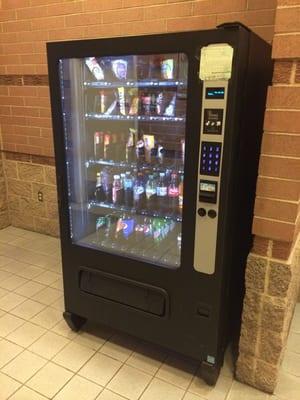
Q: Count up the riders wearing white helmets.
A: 0